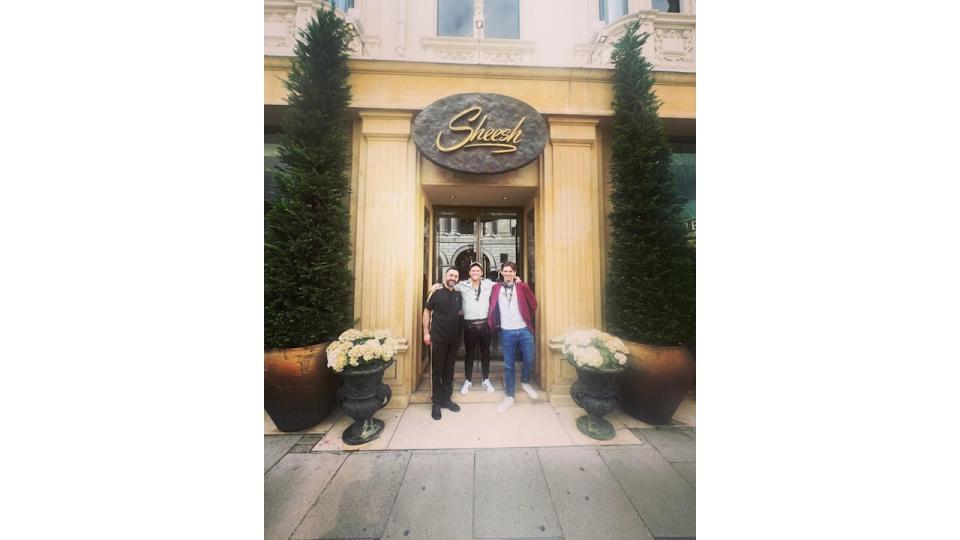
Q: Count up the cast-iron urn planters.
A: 2